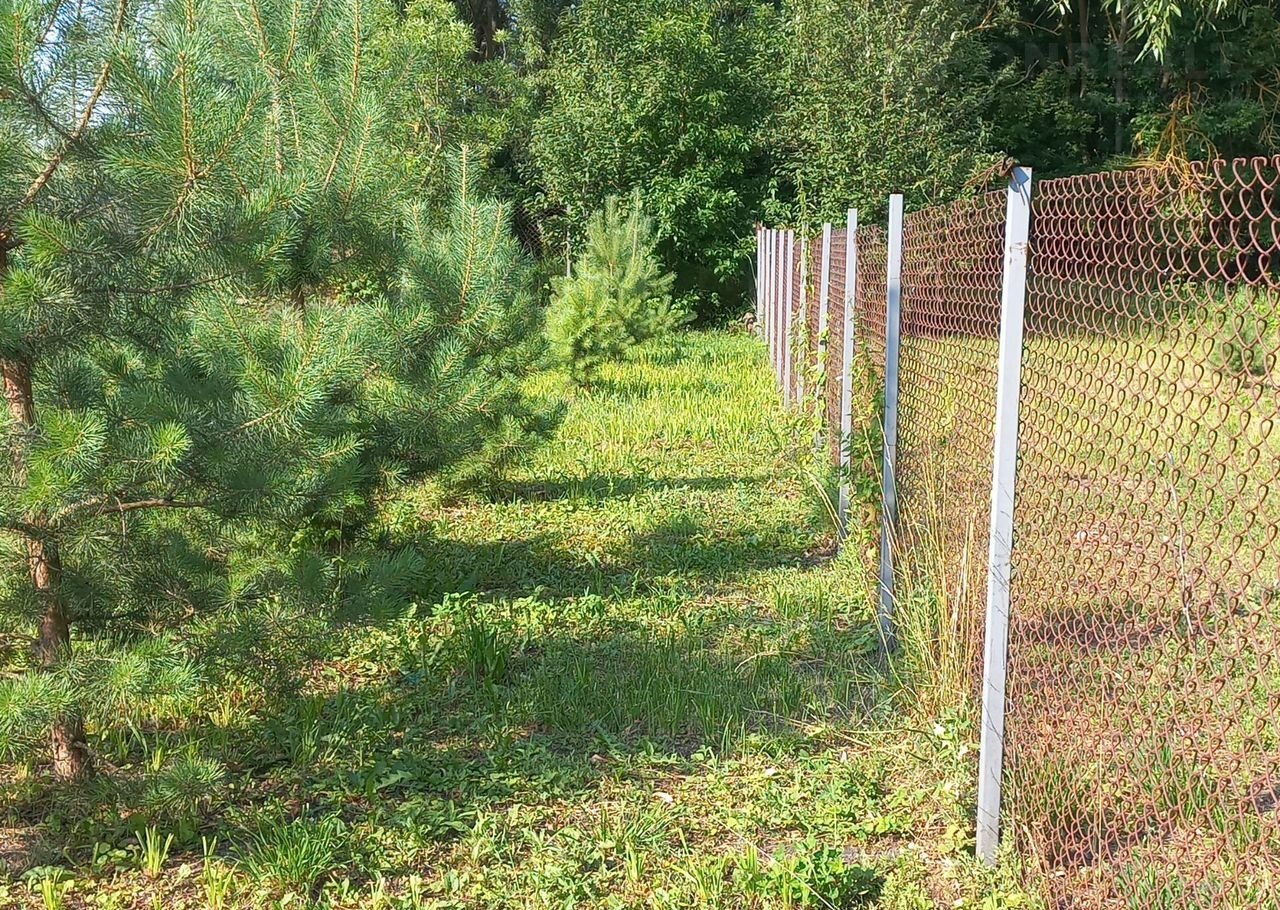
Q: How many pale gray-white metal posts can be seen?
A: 11